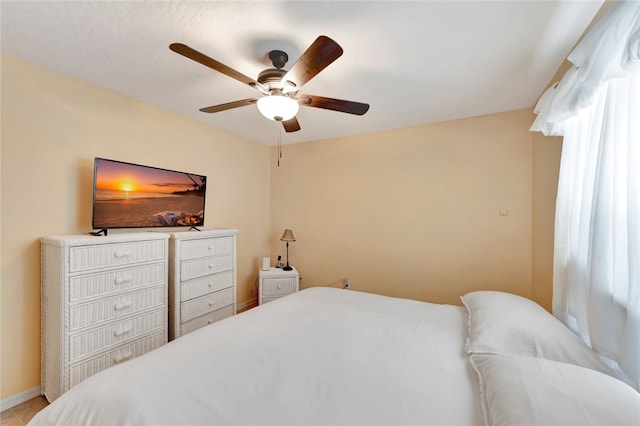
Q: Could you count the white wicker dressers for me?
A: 2